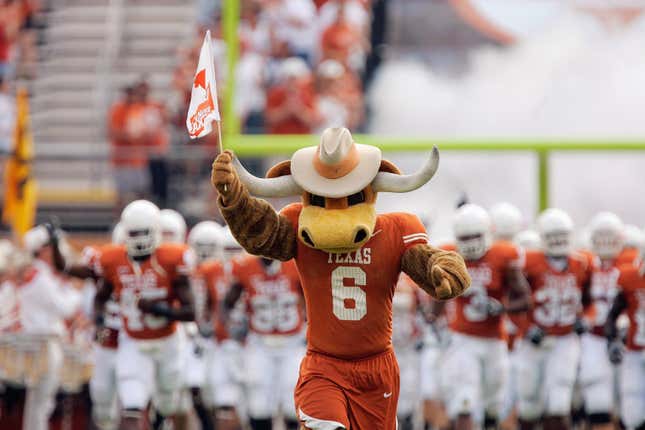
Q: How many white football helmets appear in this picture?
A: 11